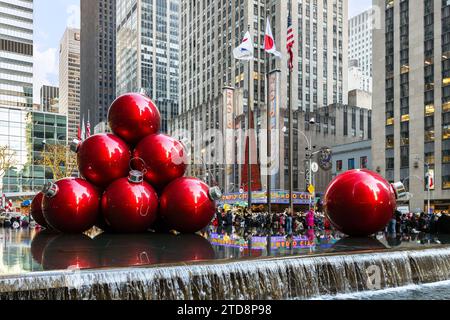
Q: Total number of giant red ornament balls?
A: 8